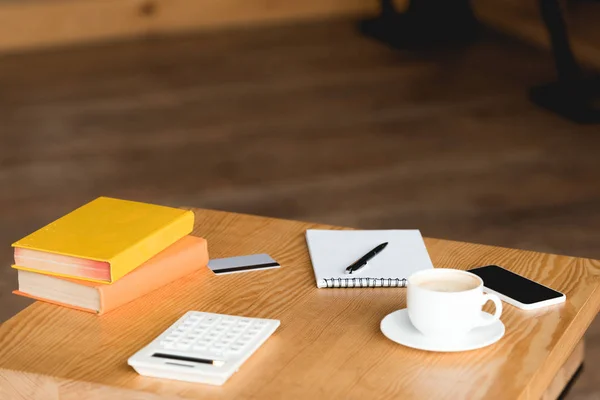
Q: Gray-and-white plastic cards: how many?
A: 1